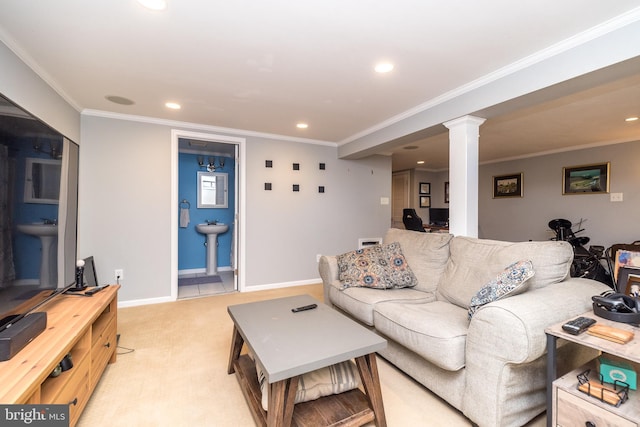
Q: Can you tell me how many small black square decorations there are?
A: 6